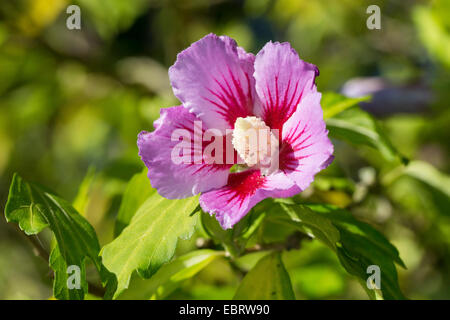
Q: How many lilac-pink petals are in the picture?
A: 5